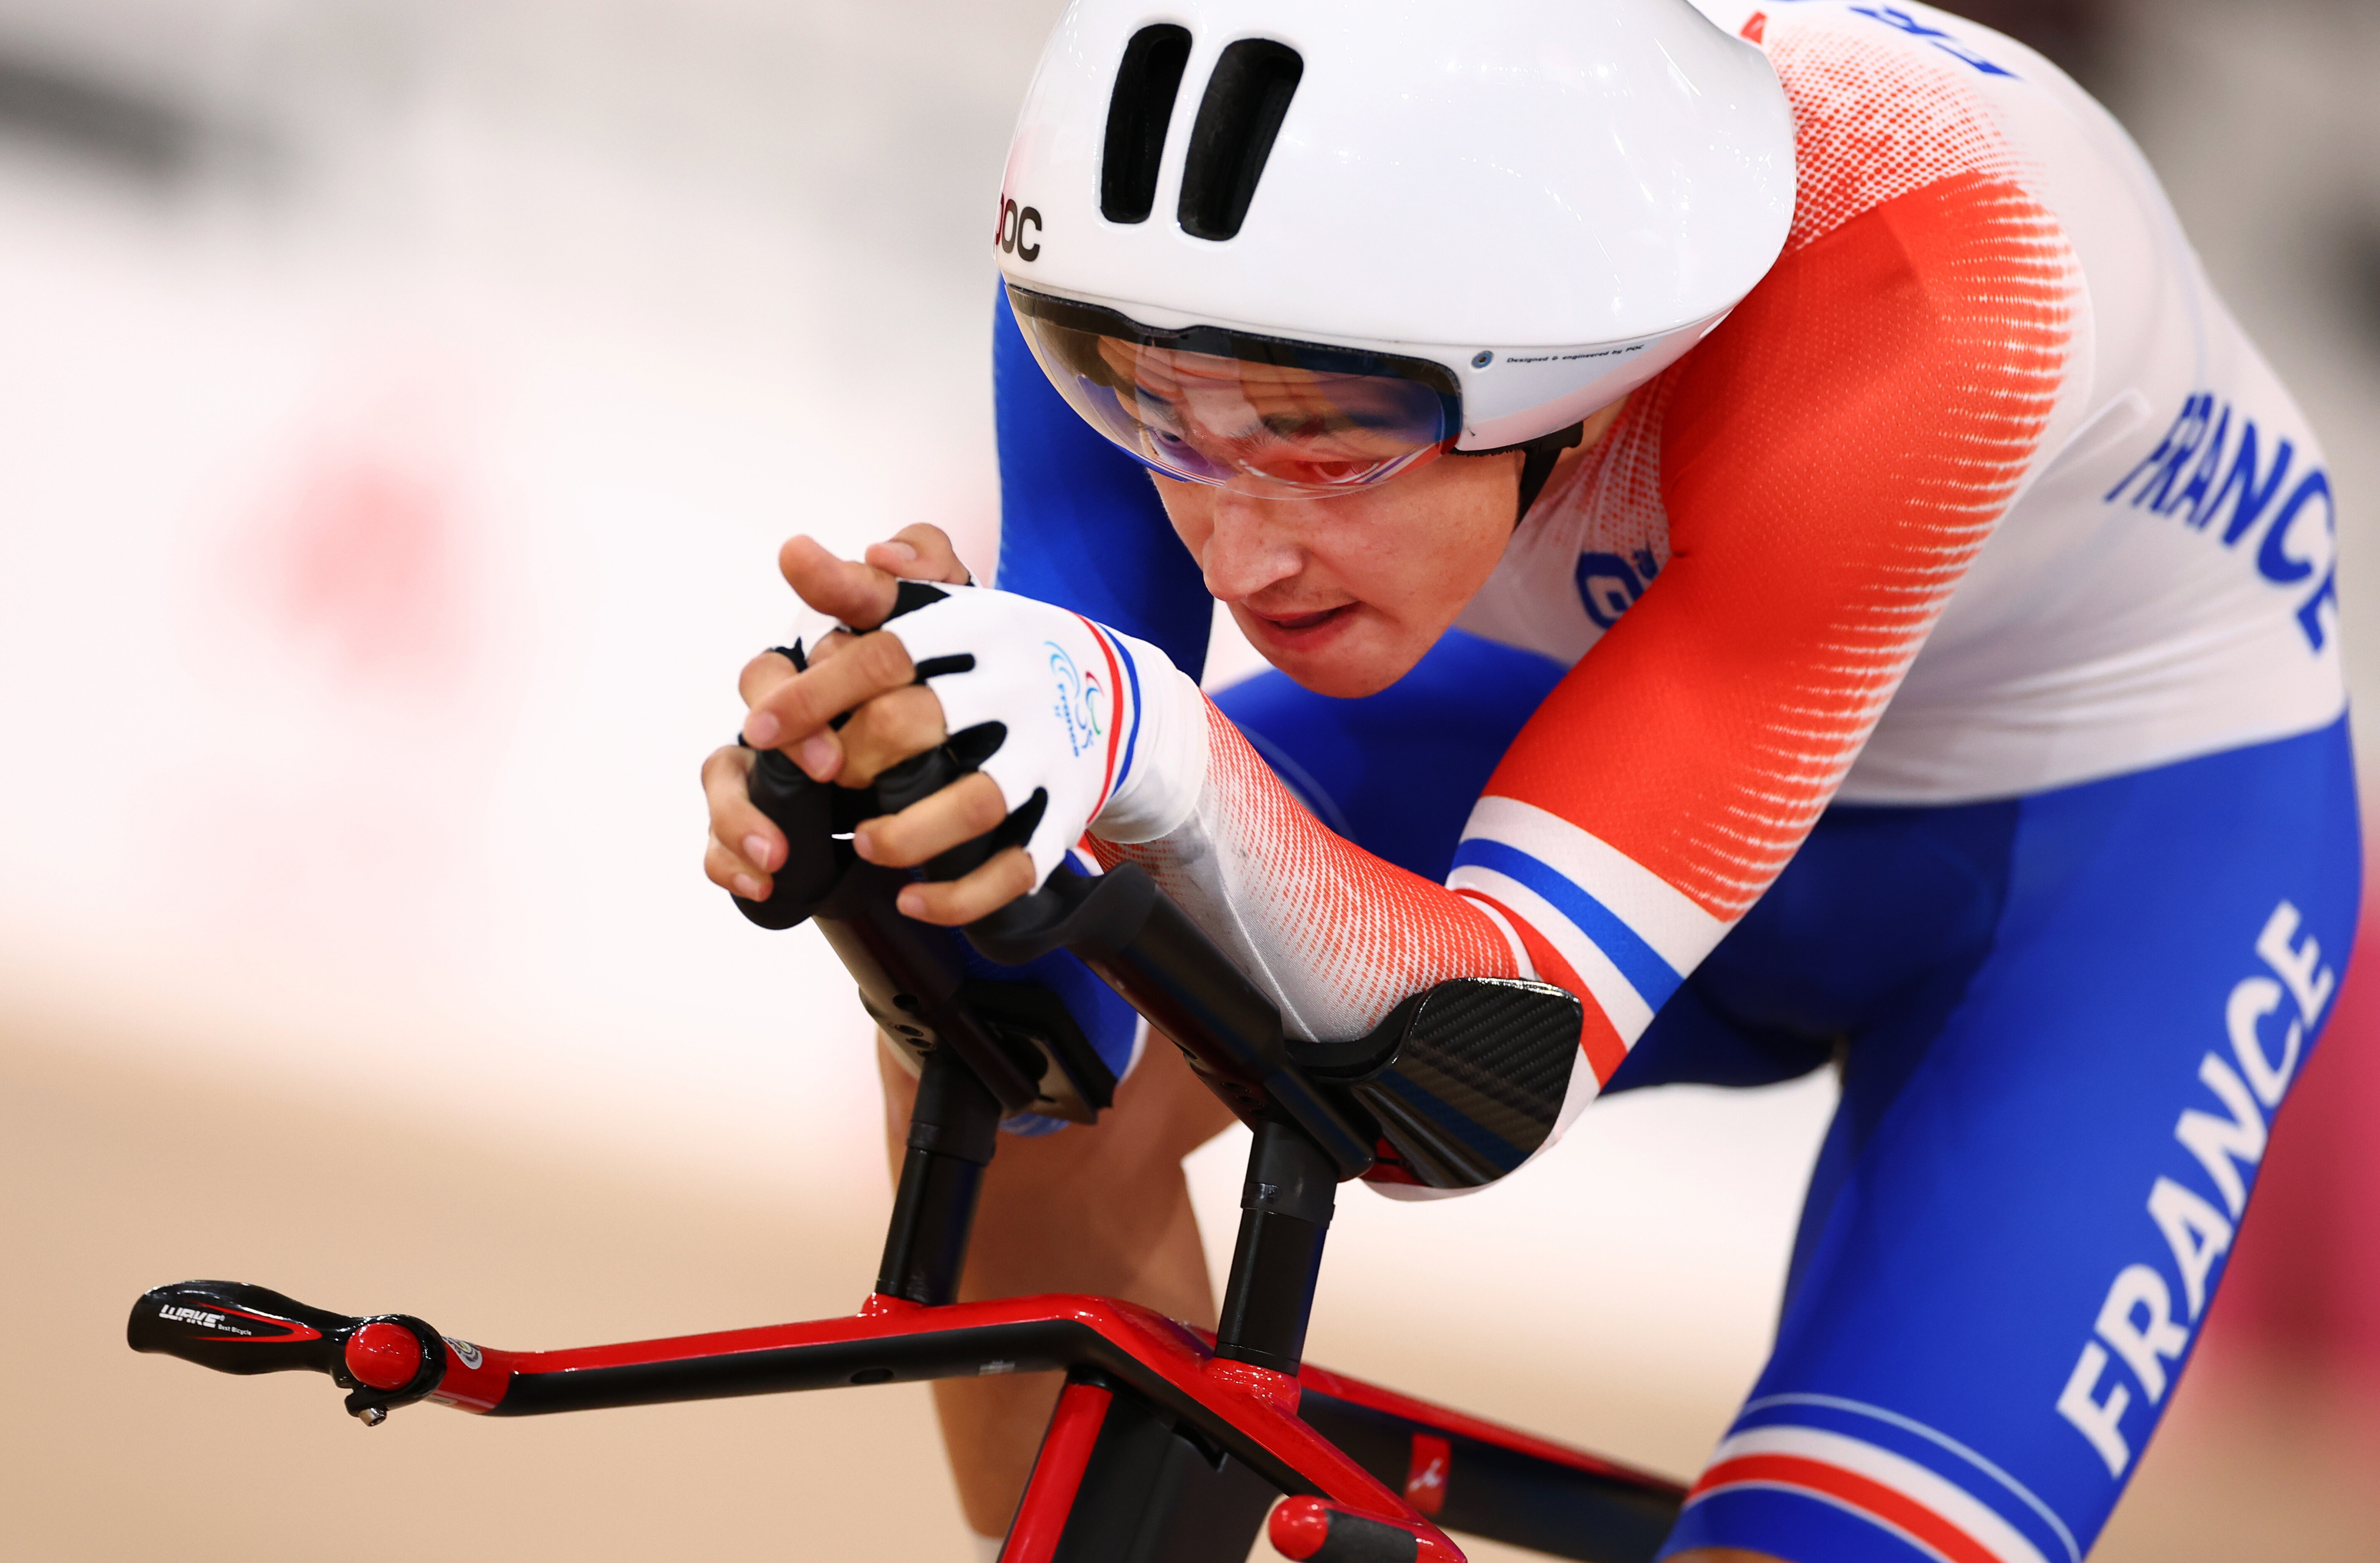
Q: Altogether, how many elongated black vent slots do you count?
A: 2